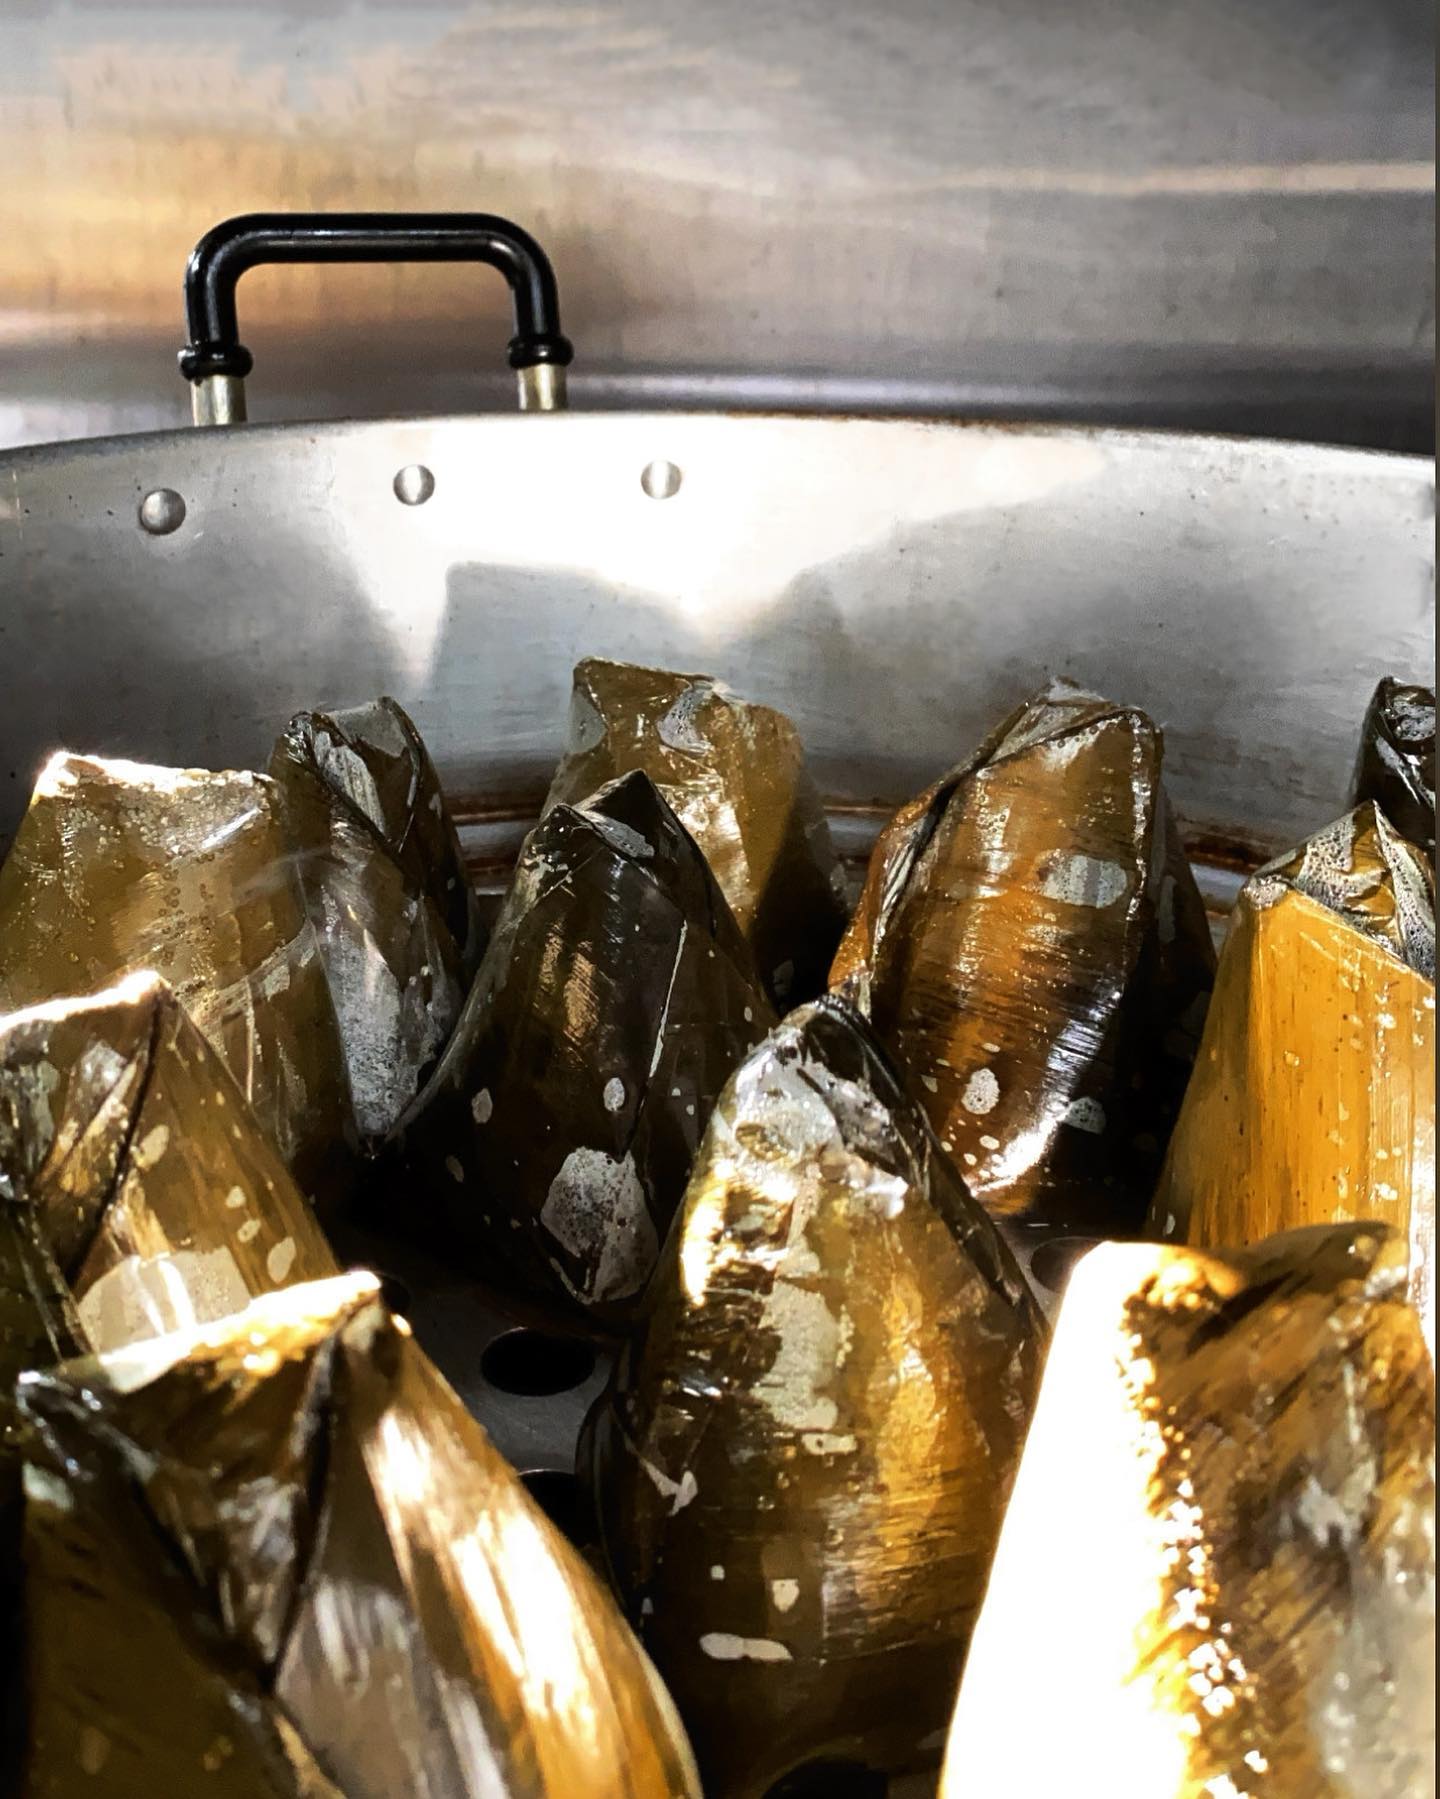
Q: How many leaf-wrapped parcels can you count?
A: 11